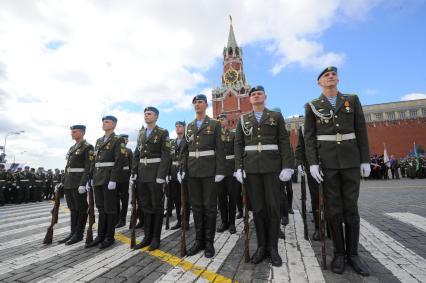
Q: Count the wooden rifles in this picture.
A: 6